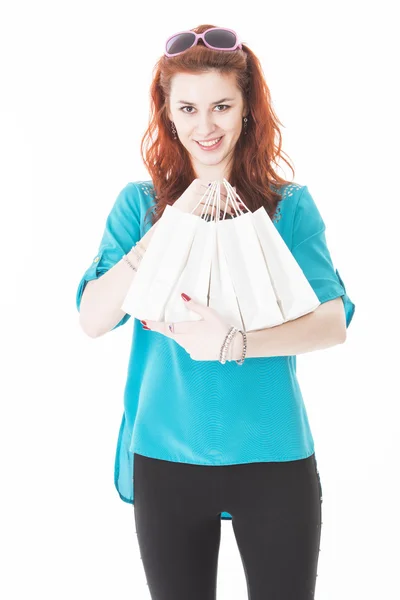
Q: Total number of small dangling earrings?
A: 2